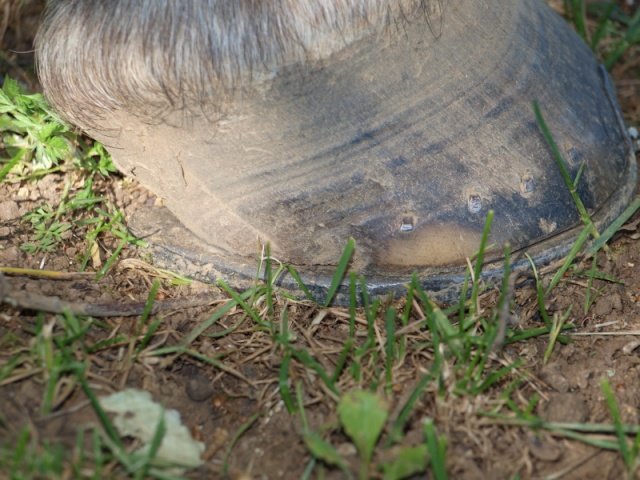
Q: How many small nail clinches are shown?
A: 4